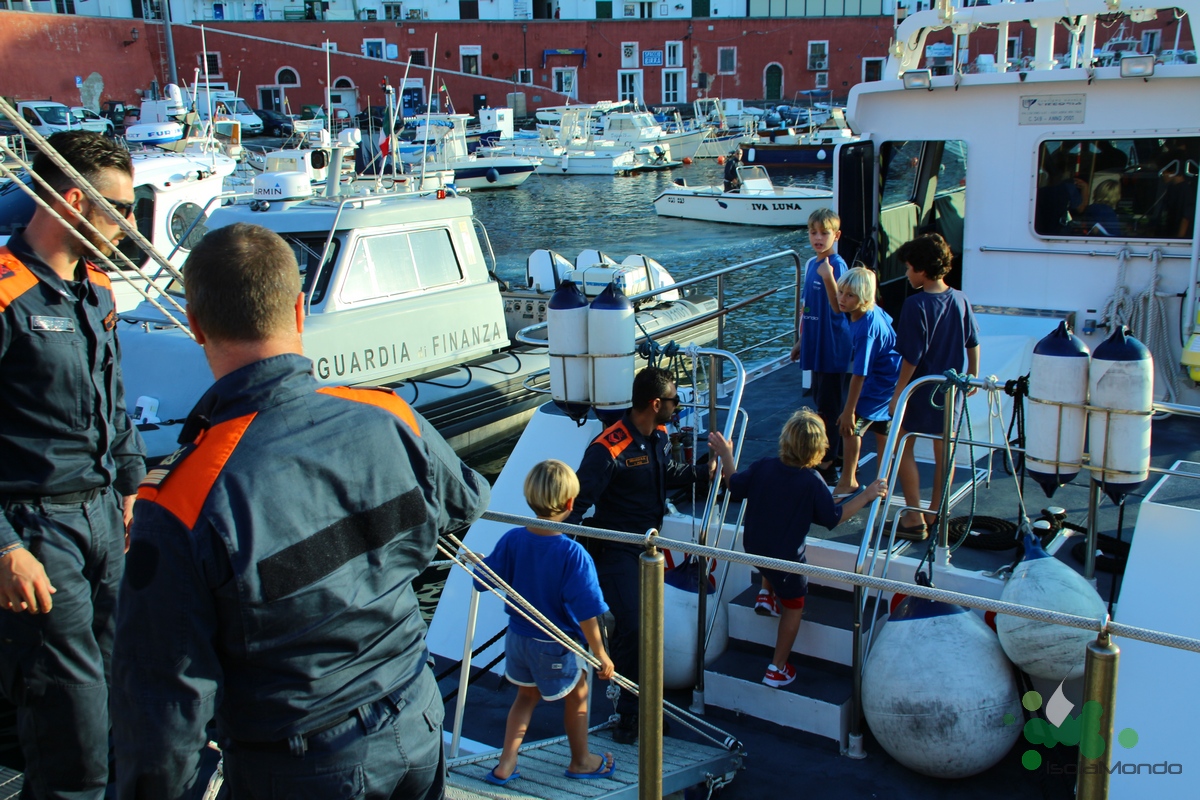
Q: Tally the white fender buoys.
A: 7